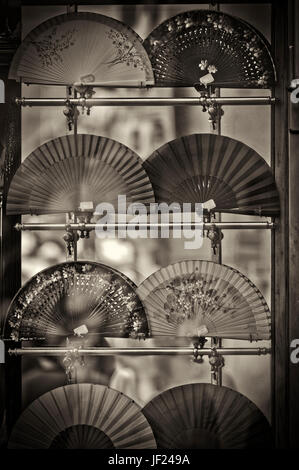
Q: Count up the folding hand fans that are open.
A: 8